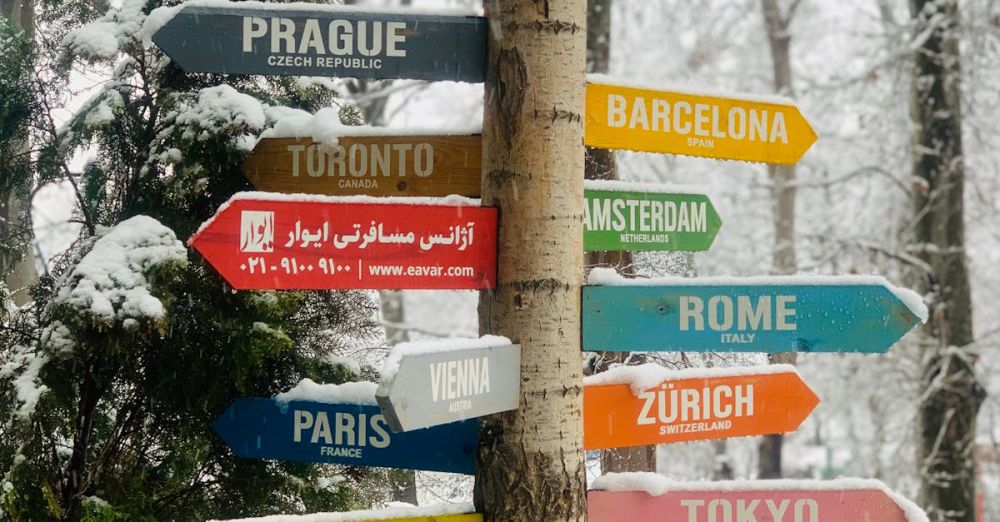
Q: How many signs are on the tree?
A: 11